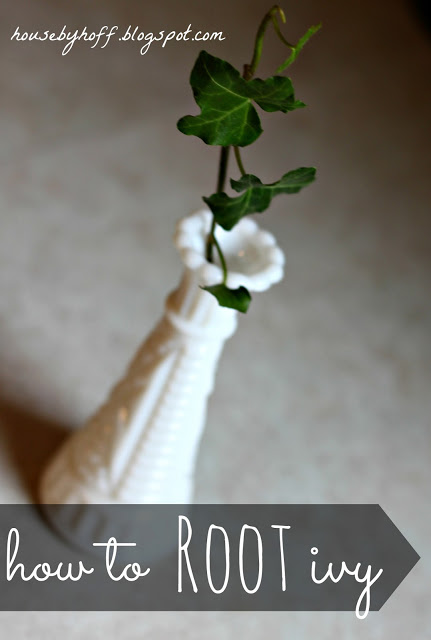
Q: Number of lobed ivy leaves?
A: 3